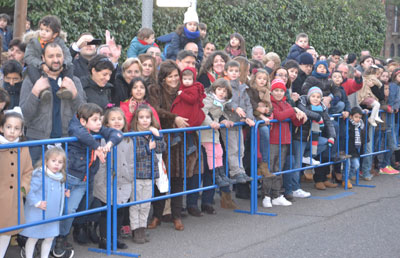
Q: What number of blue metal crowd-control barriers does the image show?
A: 4